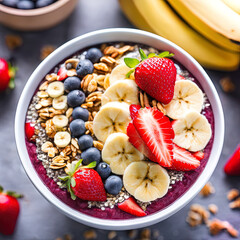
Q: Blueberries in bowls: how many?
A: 13